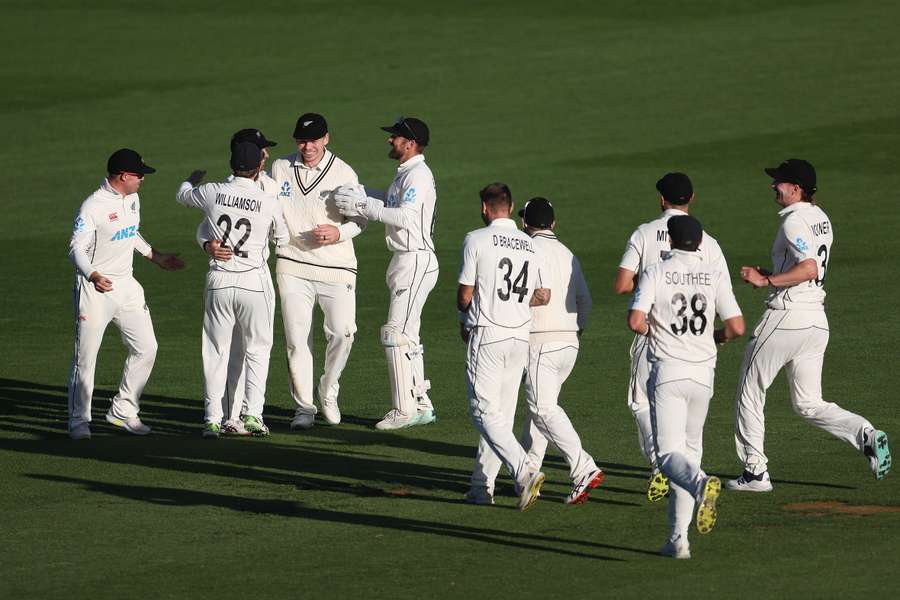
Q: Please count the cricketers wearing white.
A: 10